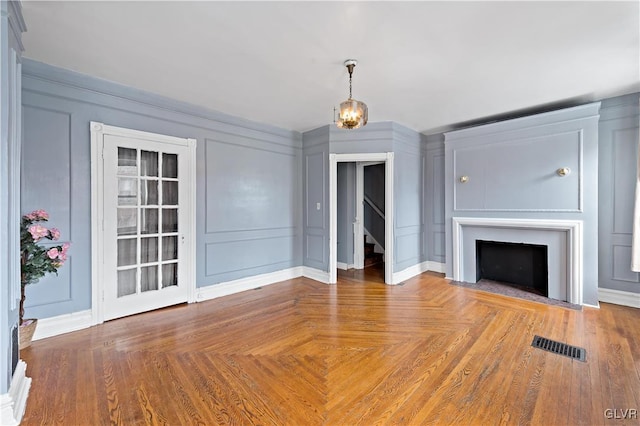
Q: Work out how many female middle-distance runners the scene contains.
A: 0